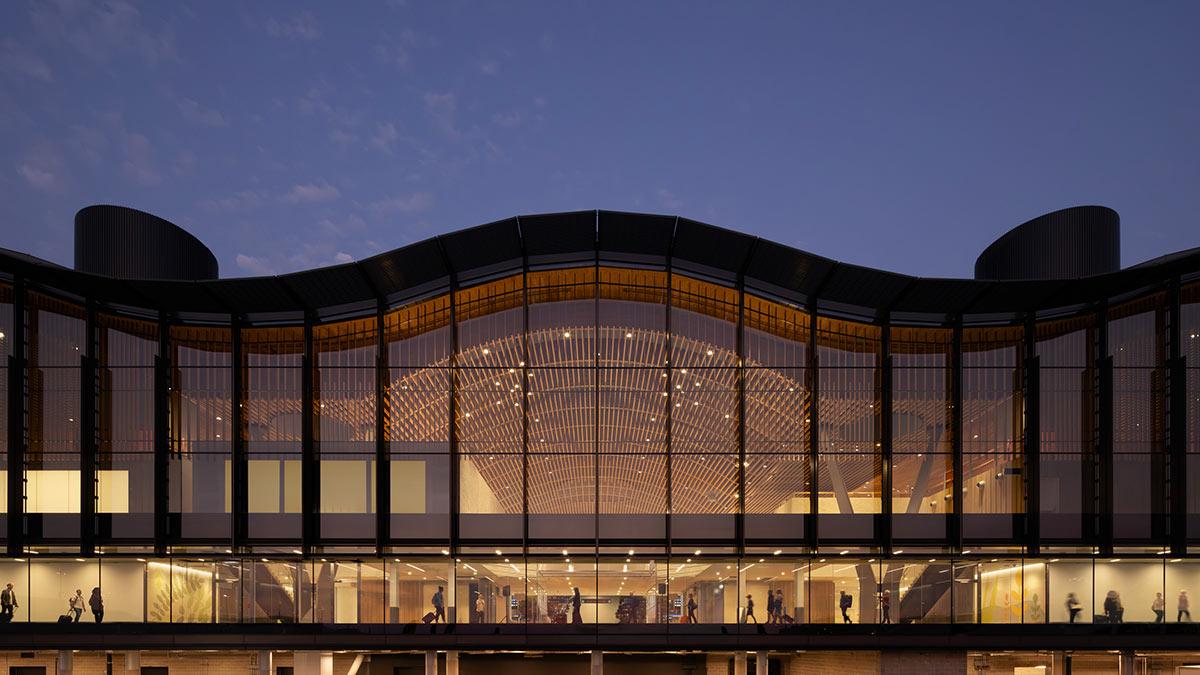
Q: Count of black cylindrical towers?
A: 2